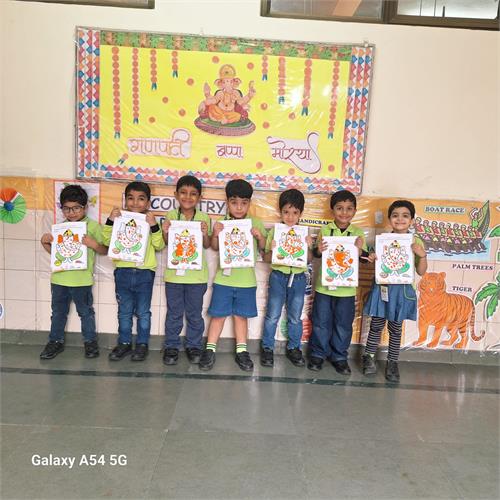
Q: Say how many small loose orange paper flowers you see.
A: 13